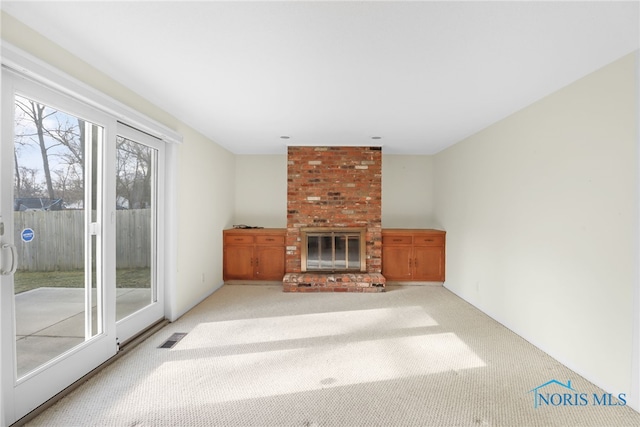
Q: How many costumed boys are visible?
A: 0